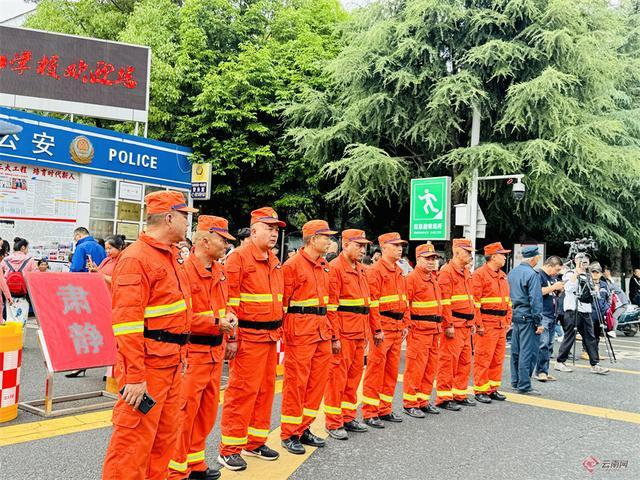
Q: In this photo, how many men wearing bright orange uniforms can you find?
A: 9